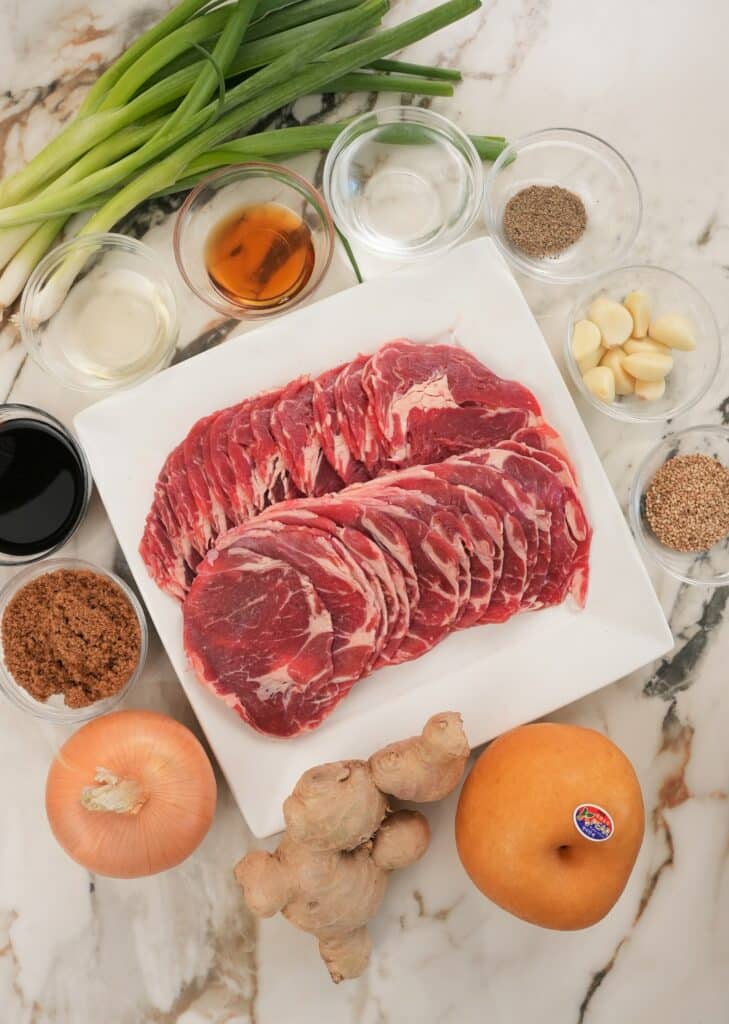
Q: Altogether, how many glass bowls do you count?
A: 8